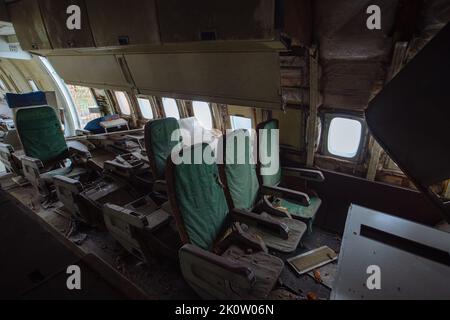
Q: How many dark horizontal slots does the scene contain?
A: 1